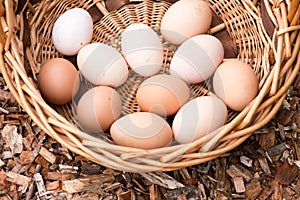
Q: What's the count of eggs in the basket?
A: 11